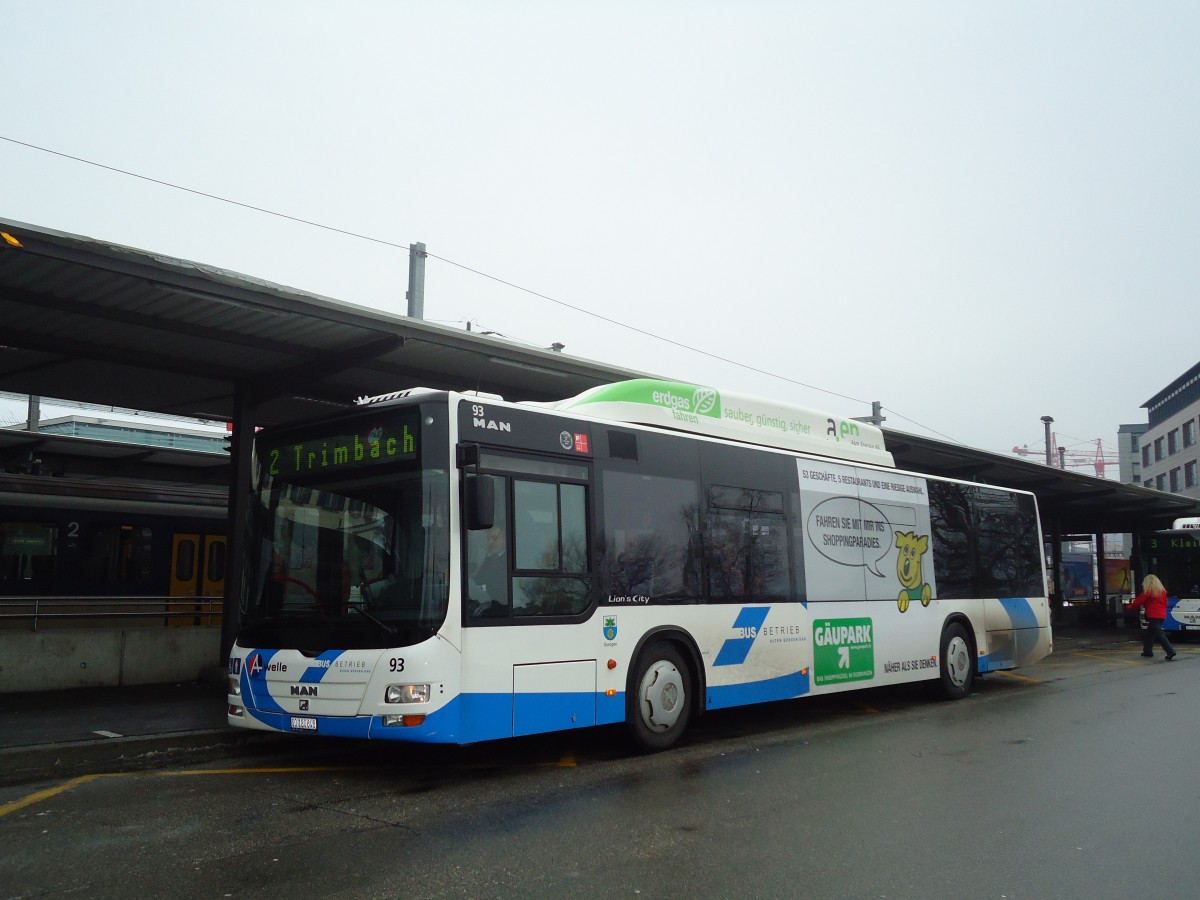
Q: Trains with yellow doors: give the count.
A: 1